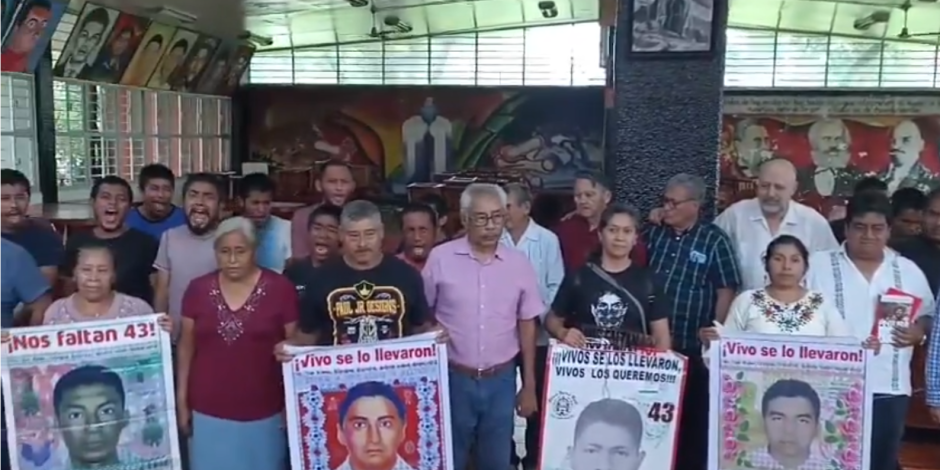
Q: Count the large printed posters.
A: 4